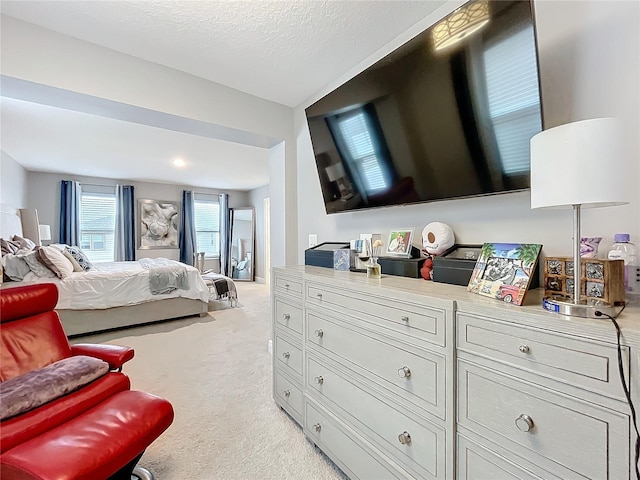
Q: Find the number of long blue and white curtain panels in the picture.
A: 4